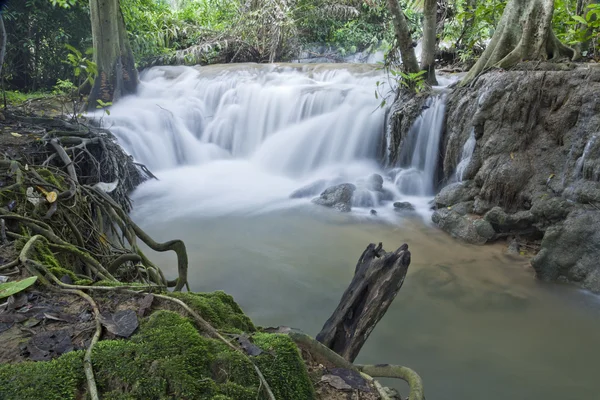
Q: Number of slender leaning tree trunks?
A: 2